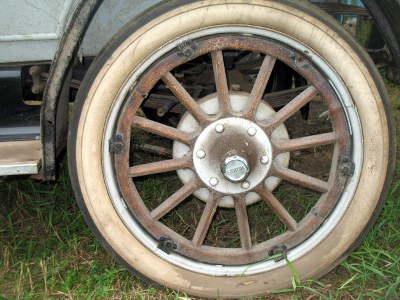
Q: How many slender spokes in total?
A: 12